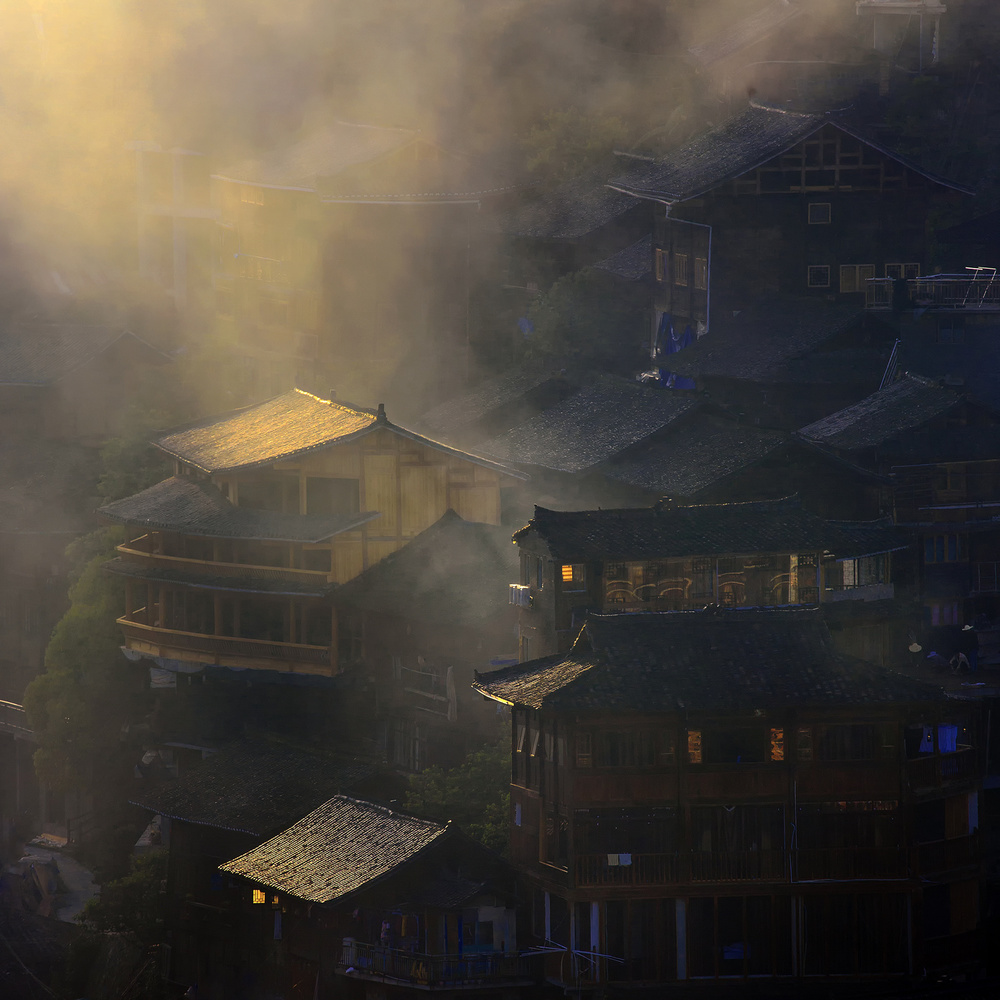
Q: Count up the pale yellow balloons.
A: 0